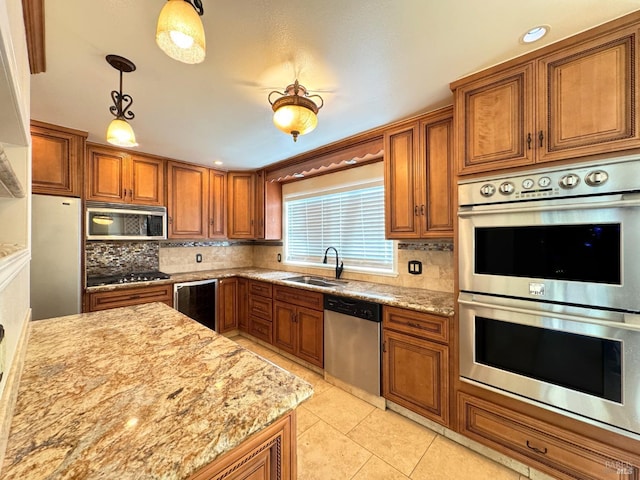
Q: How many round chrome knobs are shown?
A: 4